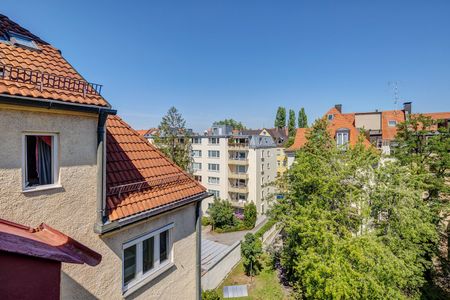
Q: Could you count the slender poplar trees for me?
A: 3